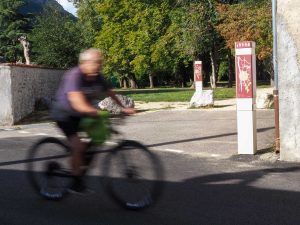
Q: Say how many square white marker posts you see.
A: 2